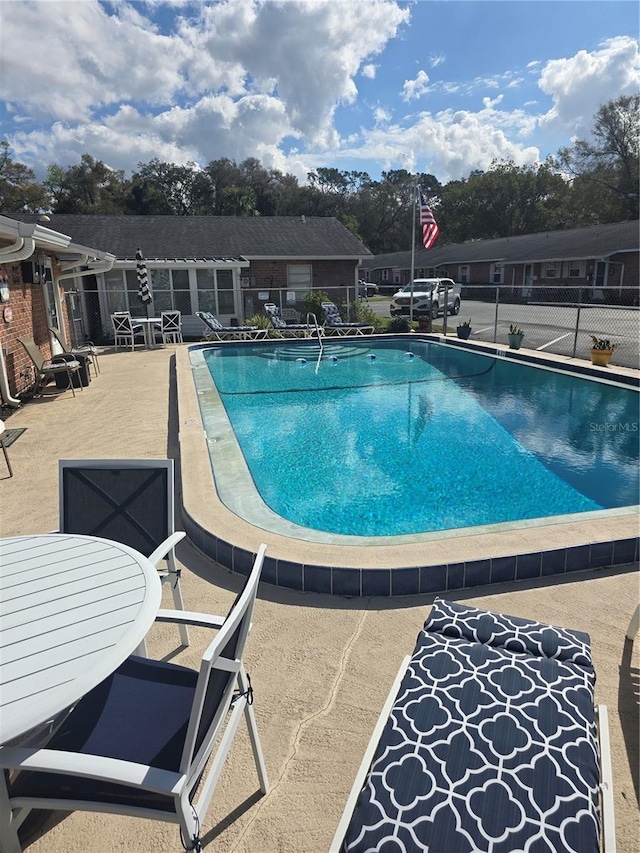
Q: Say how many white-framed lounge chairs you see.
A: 4